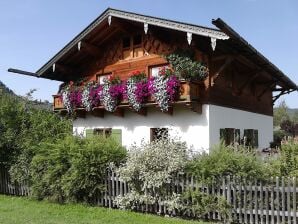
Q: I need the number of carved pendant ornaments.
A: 6